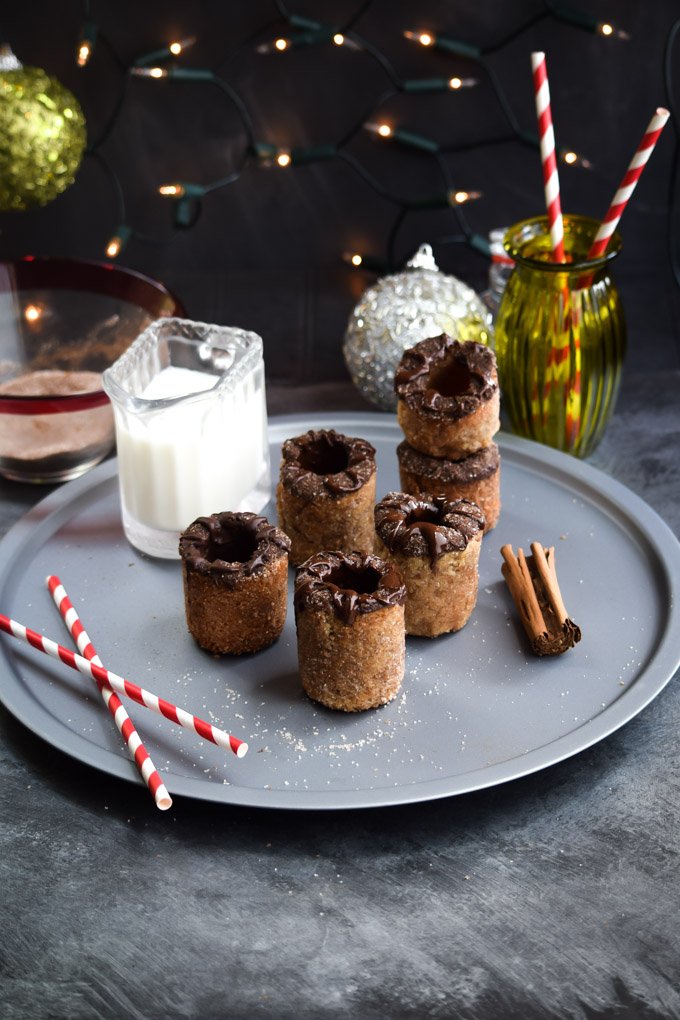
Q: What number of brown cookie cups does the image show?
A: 6